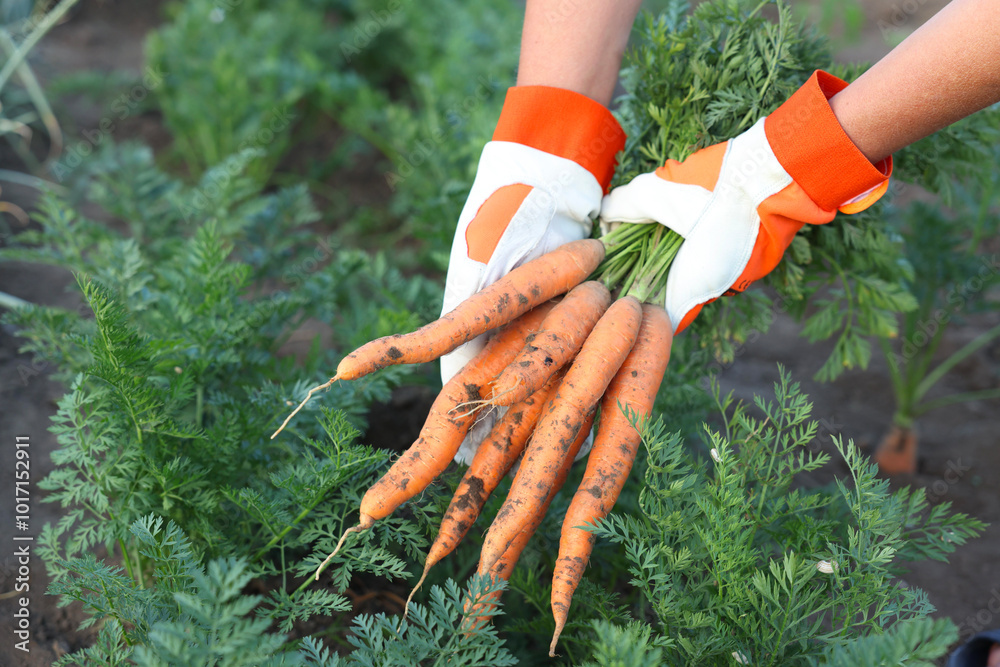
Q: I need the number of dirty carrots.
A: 7